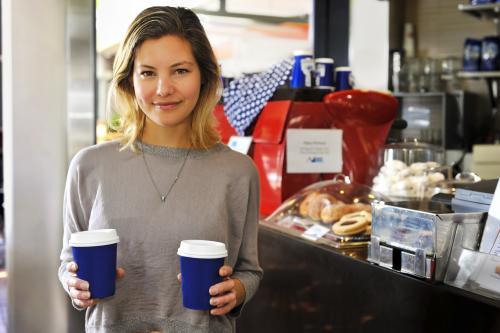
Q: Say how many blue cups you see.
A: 5